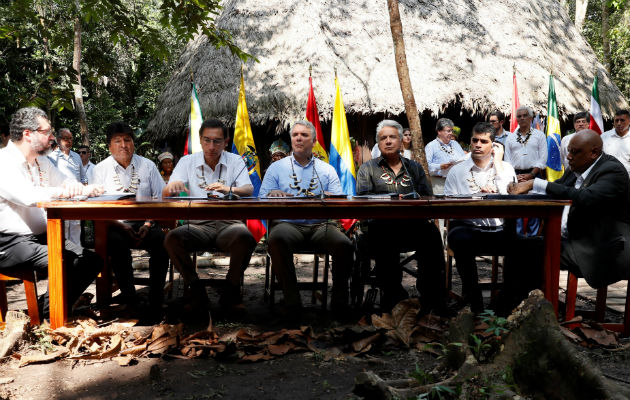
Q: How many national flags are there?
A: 7